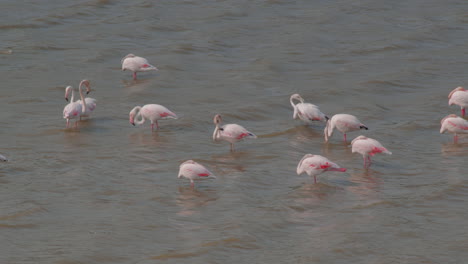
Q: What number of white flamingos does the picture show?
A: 12